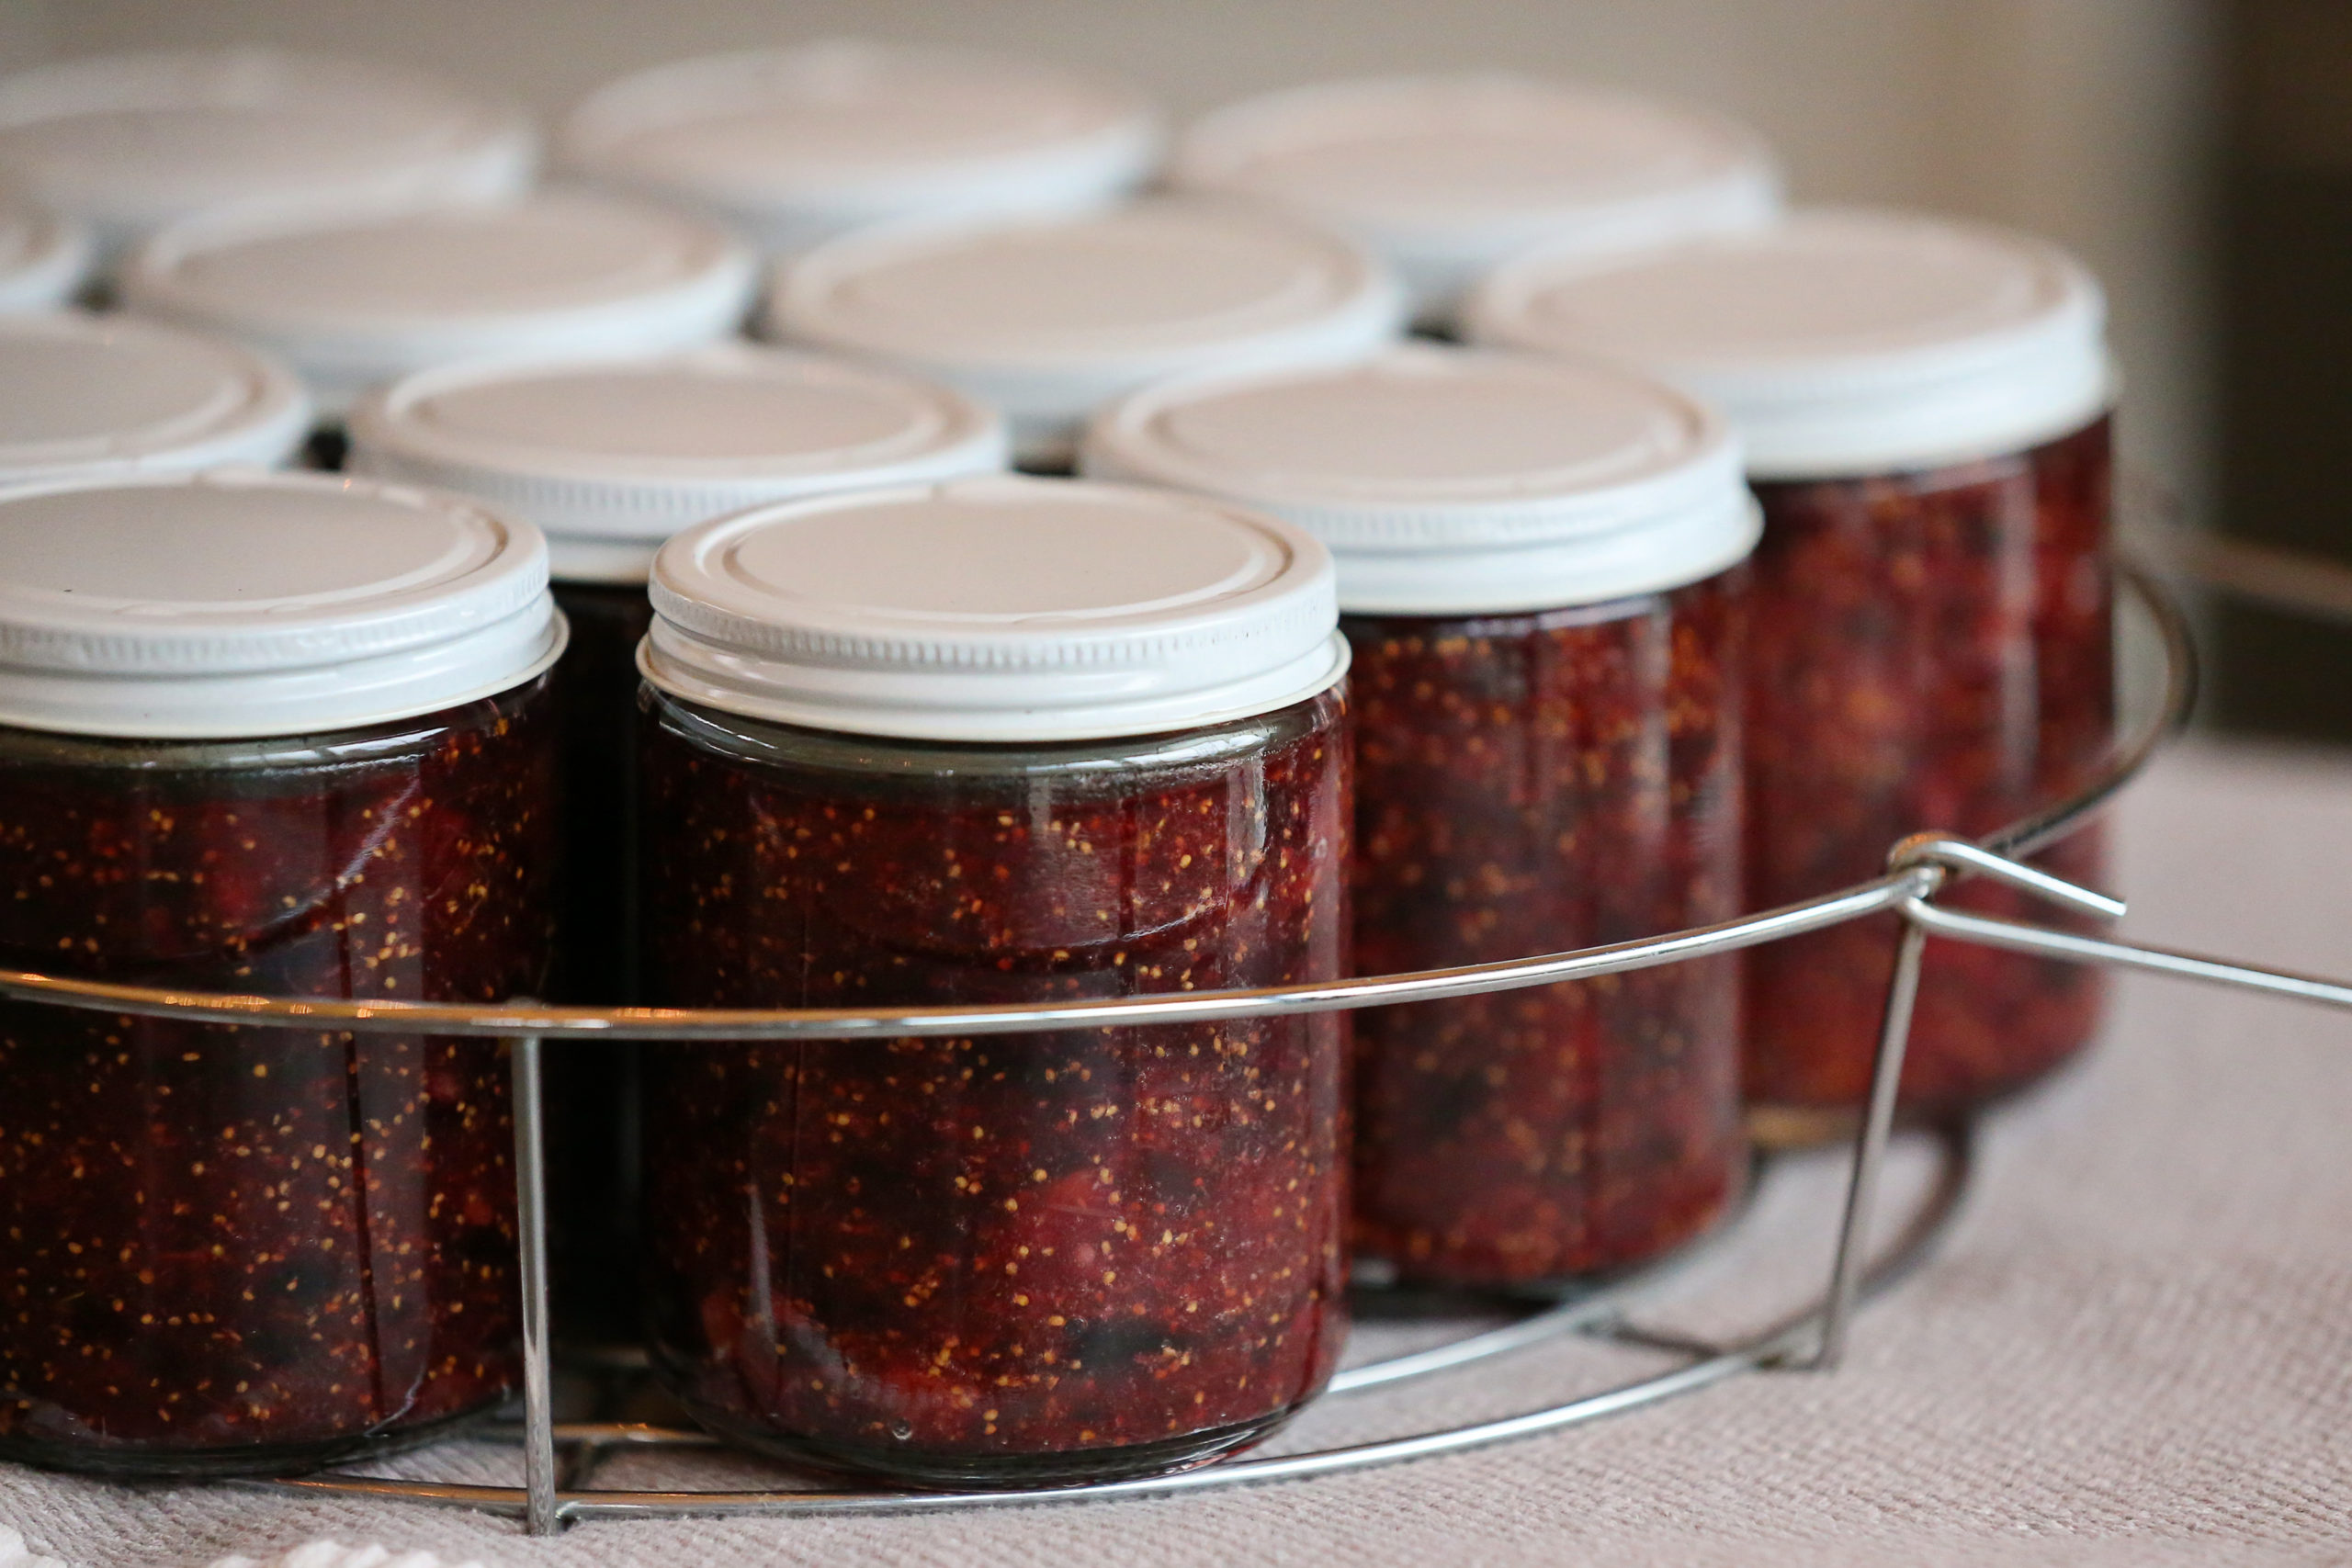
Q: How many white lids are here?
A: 12